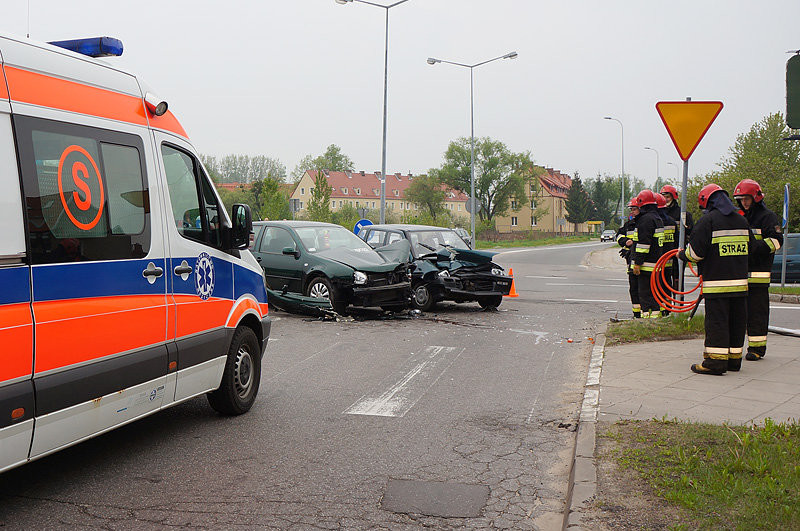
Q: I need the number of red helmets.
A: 6